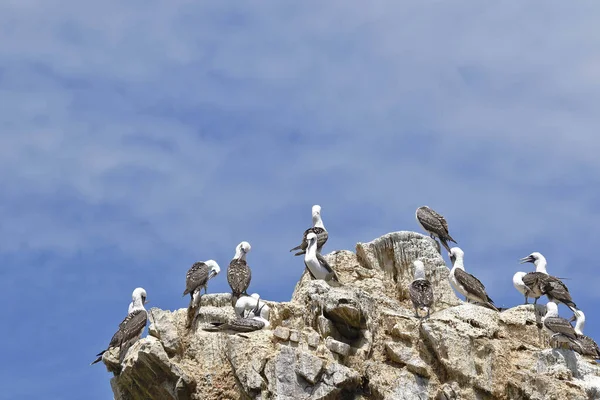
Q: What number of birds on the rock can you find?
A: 14